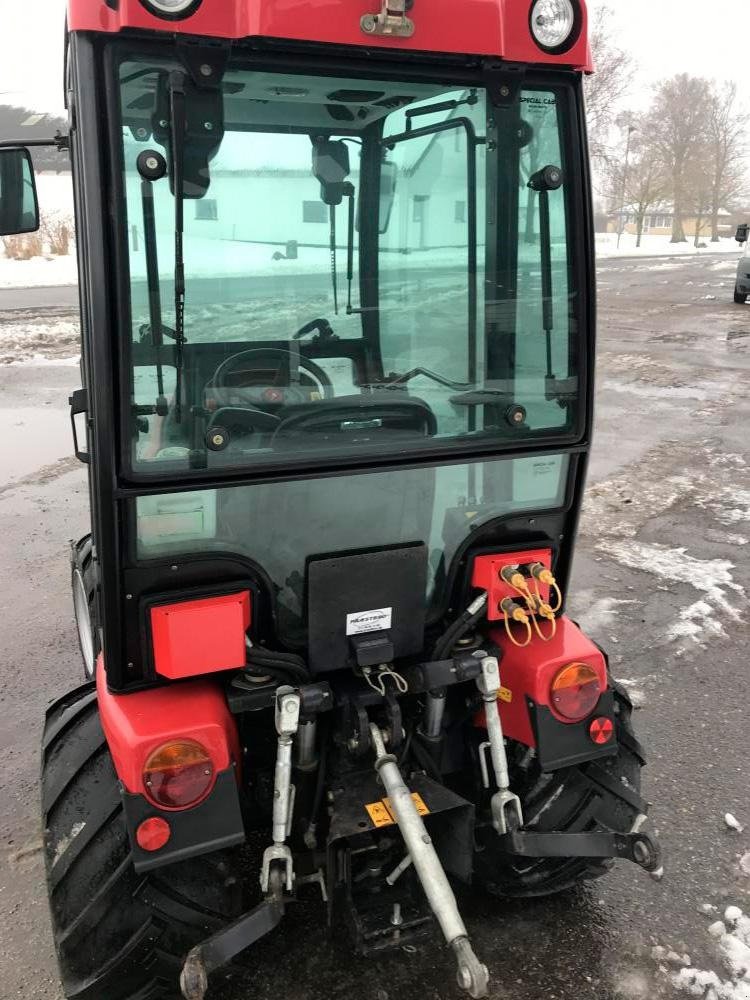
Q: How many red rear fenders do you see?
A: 2